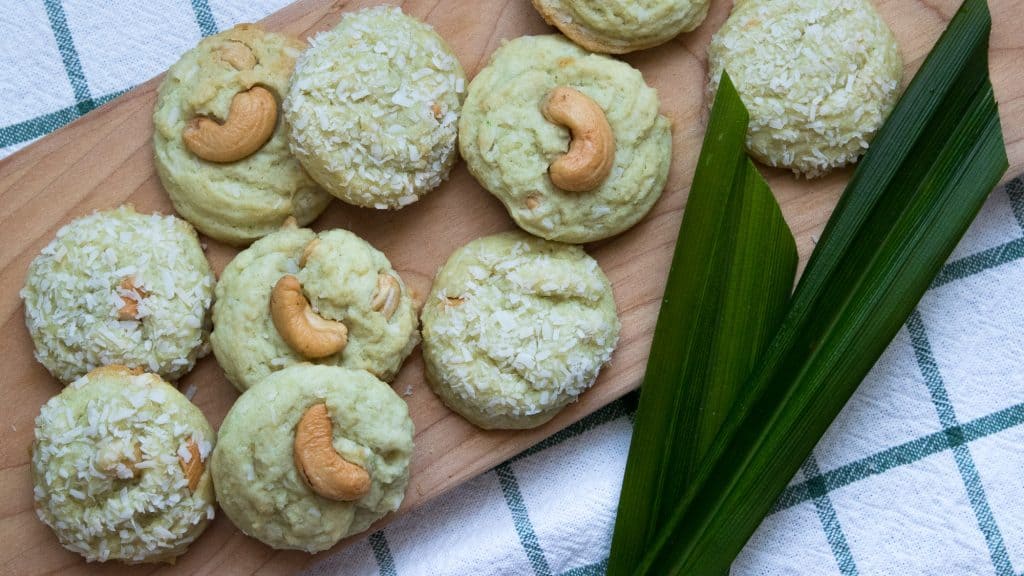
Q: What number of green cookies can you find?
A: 10